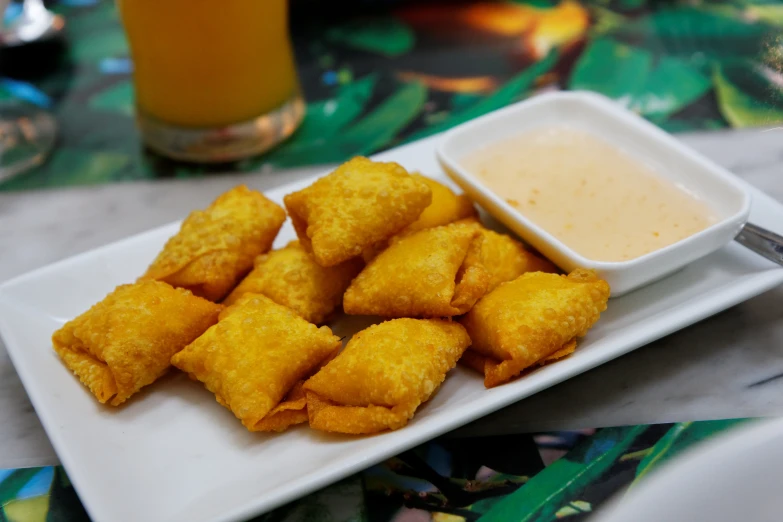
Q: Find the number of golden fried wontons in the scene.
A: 10